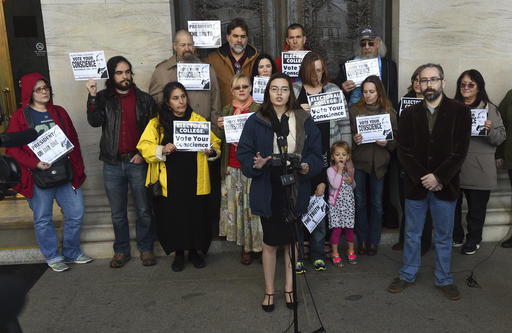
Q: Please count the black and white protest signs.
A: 14